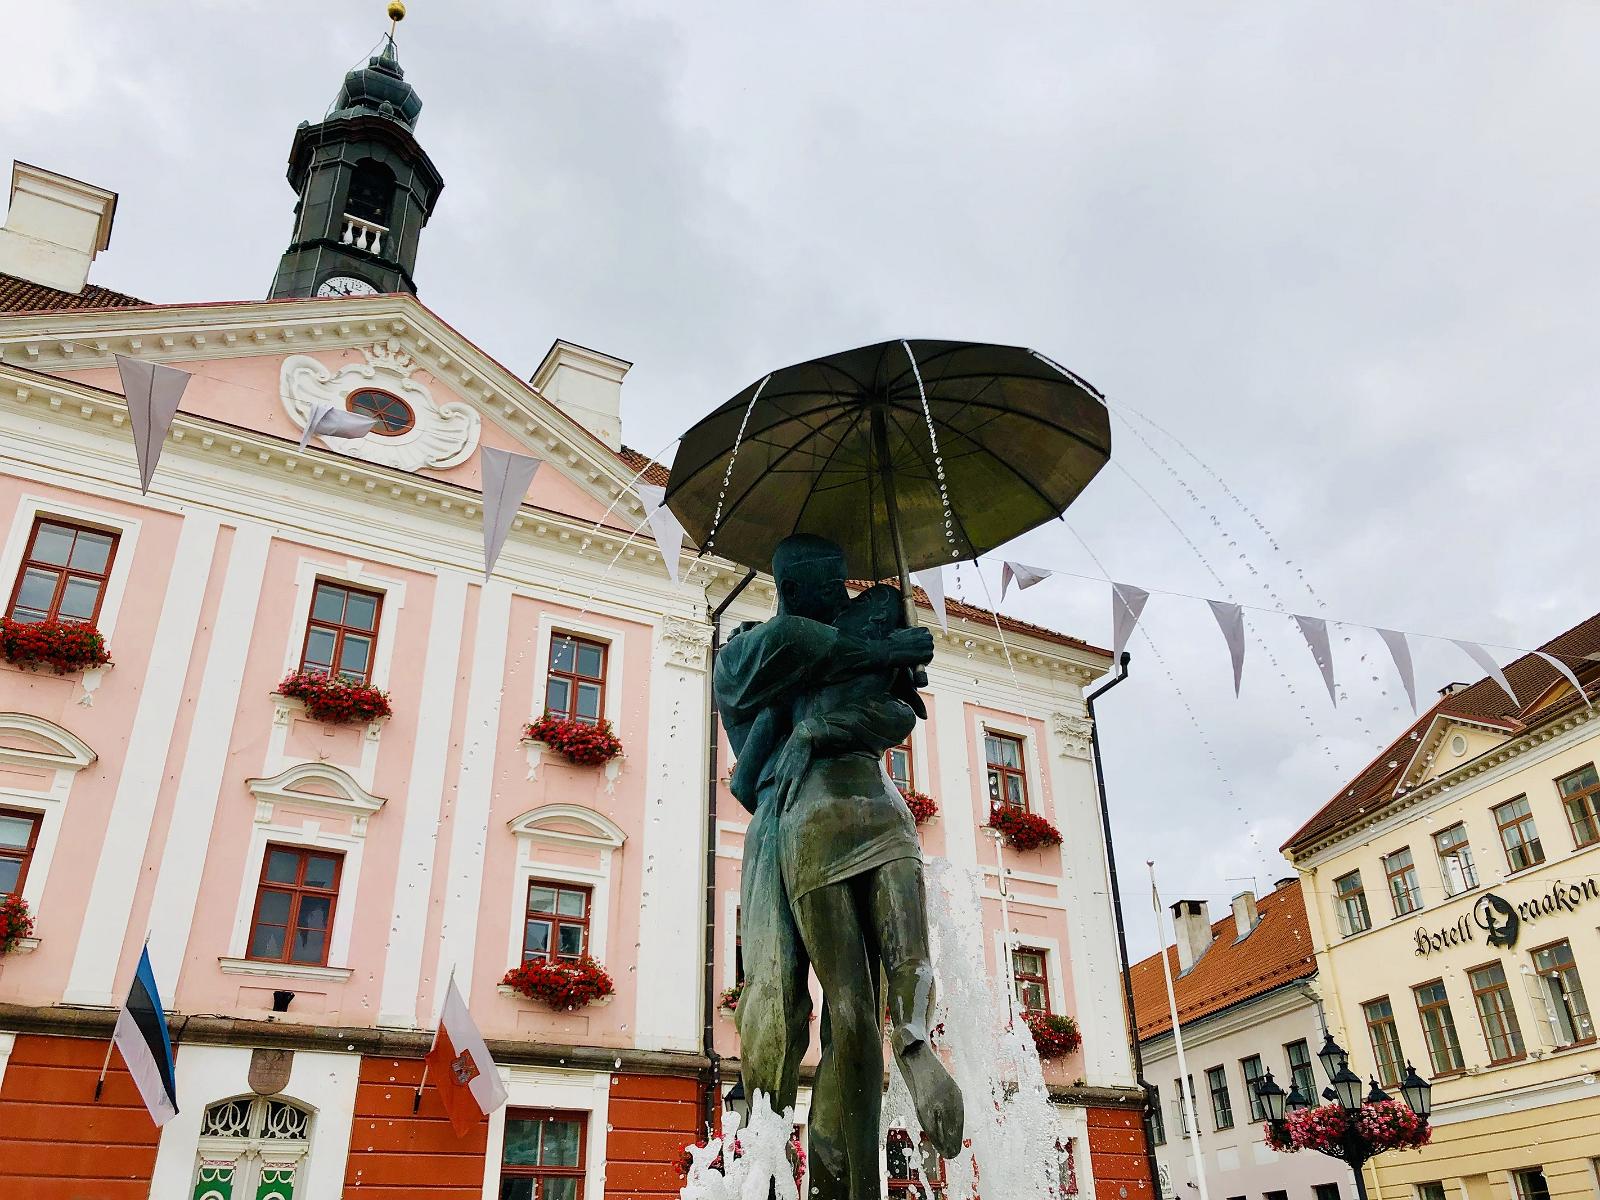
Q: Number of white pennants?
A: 12